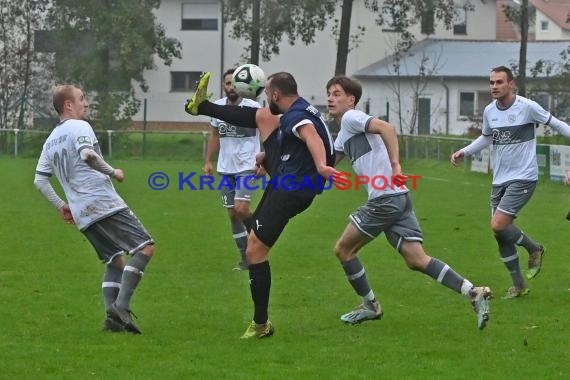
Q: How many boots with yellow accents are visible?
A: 4